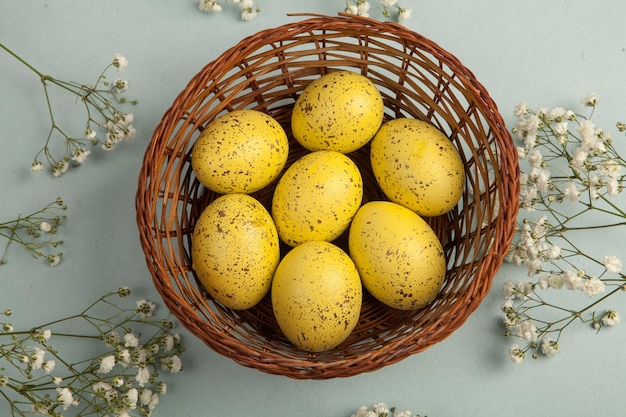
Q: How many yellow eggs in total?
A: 7